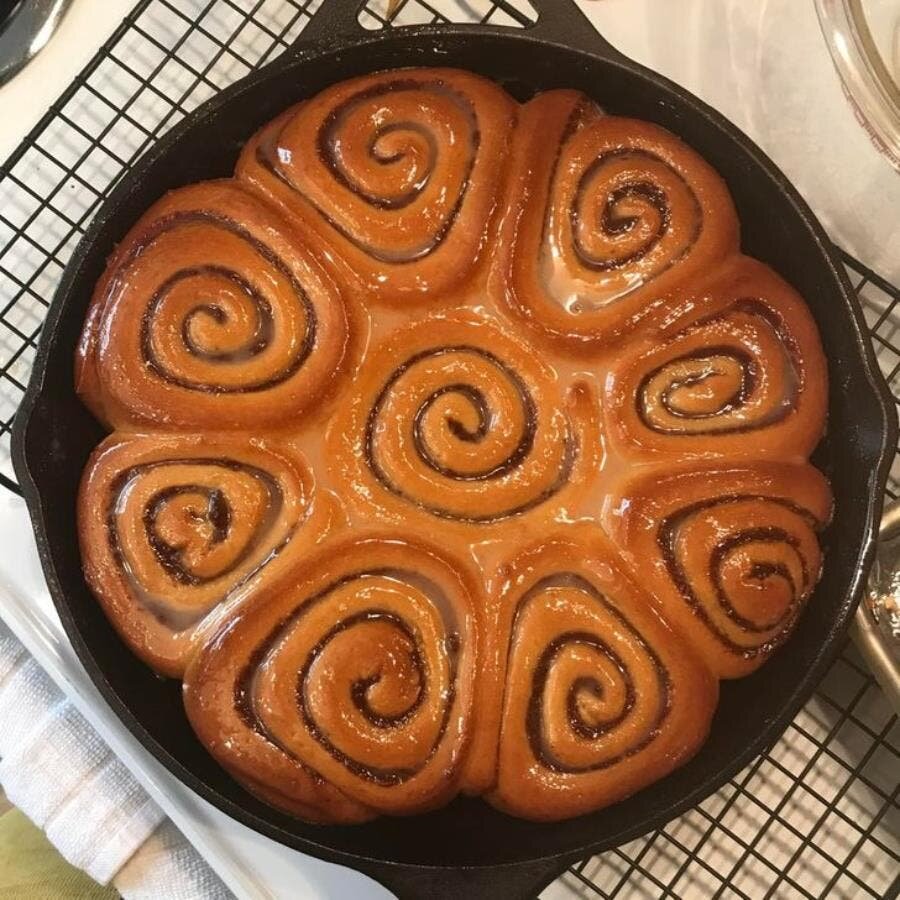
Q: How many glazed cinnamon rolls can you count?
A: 9